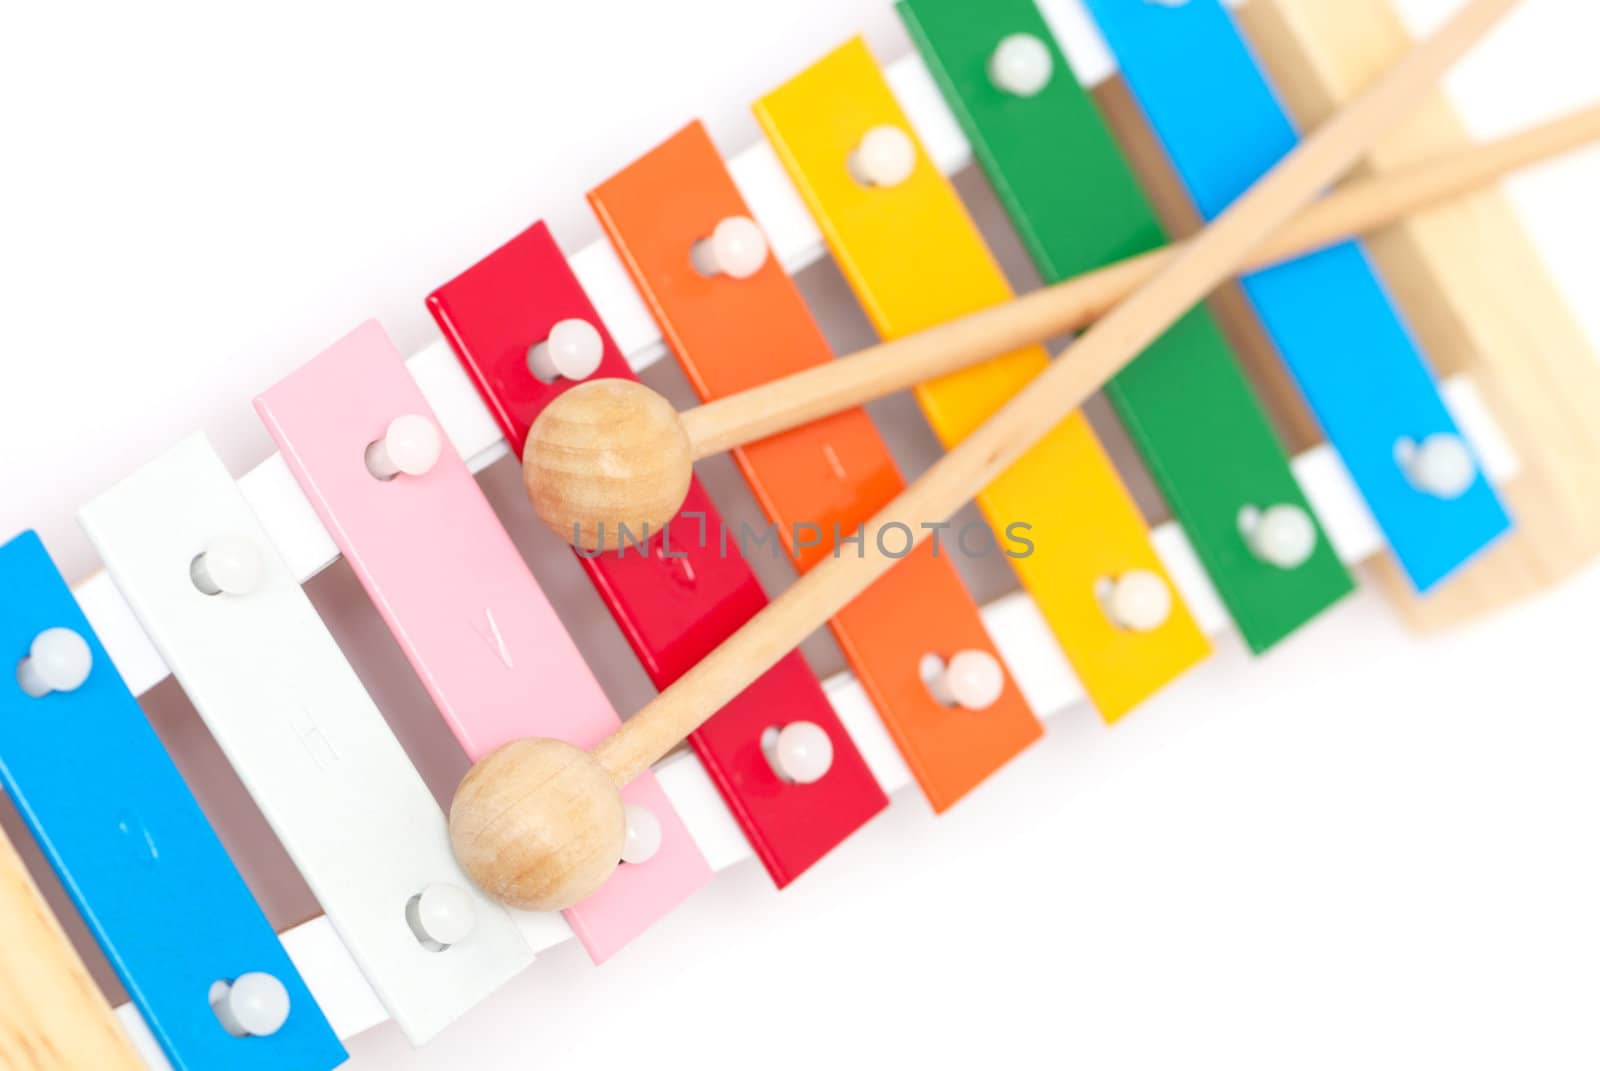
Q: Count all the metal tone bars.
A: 8